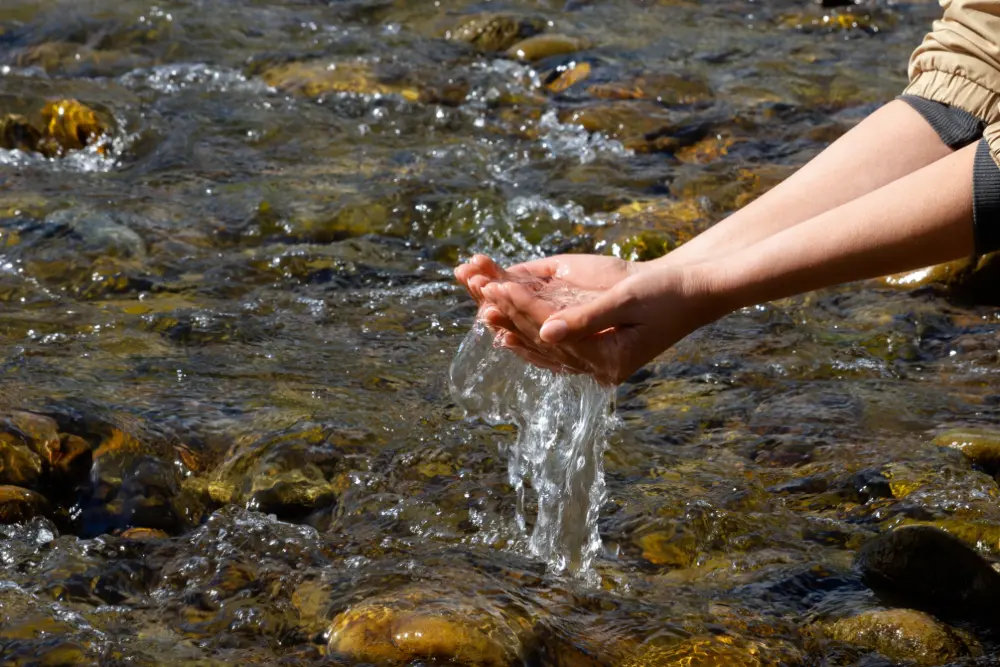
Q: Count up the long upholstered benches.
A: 0